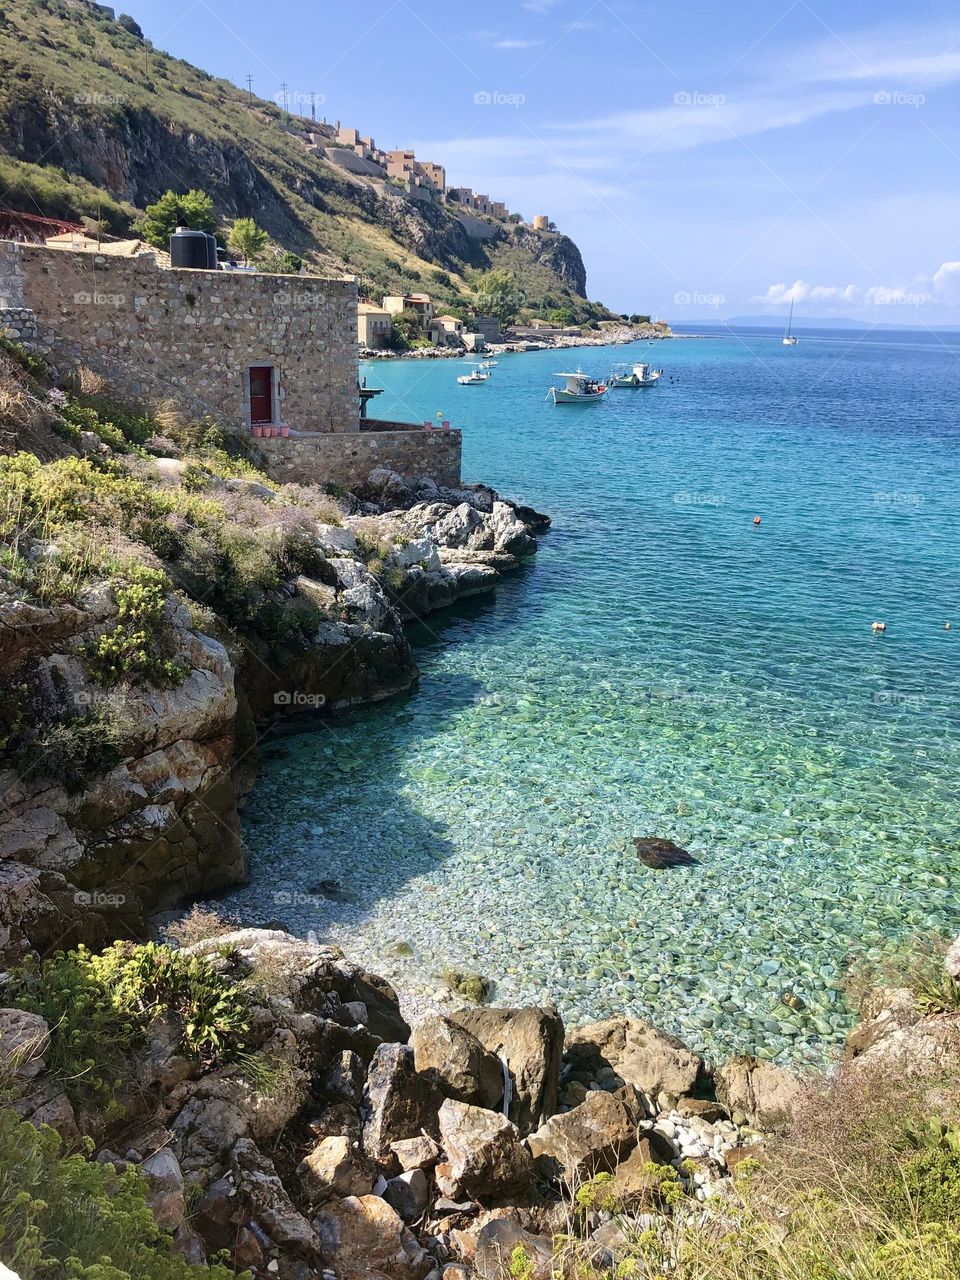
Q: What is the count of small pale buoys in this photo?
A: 2